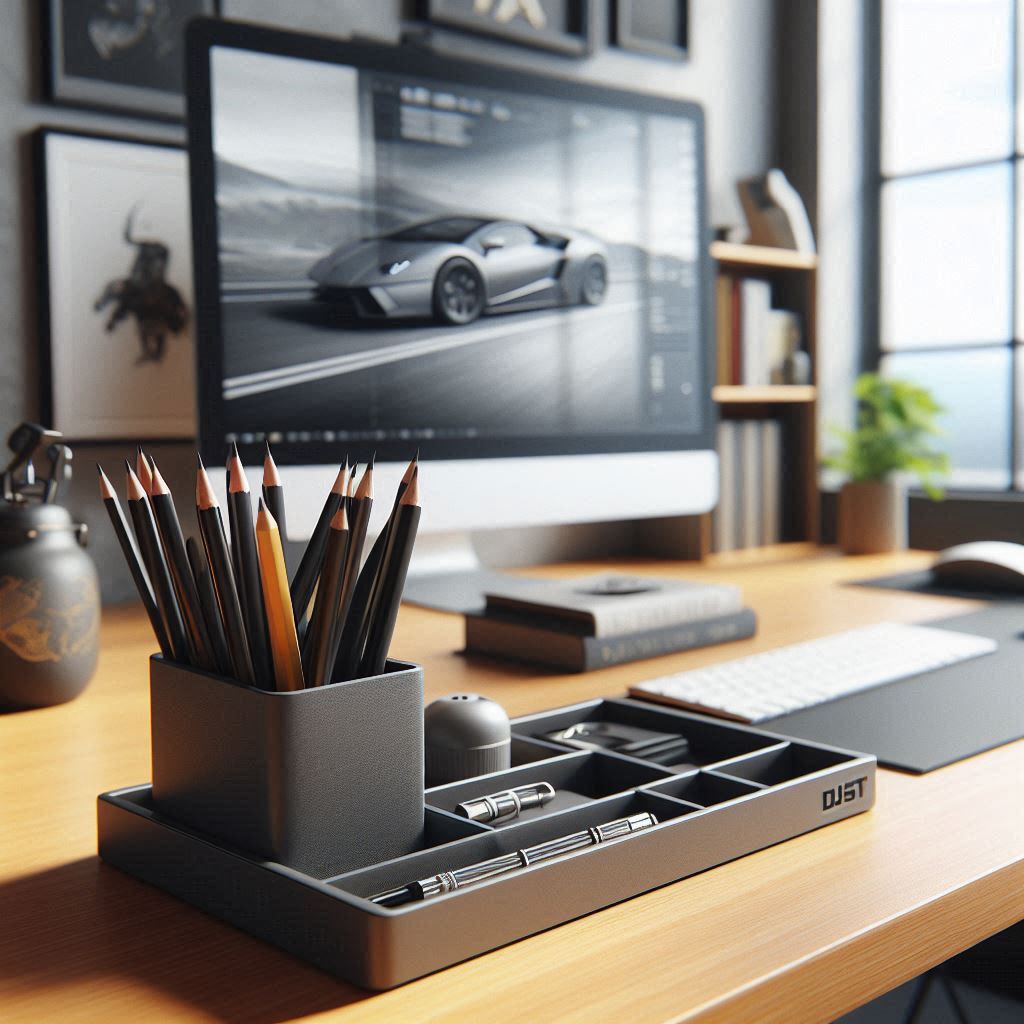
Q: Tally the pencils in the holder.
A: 14